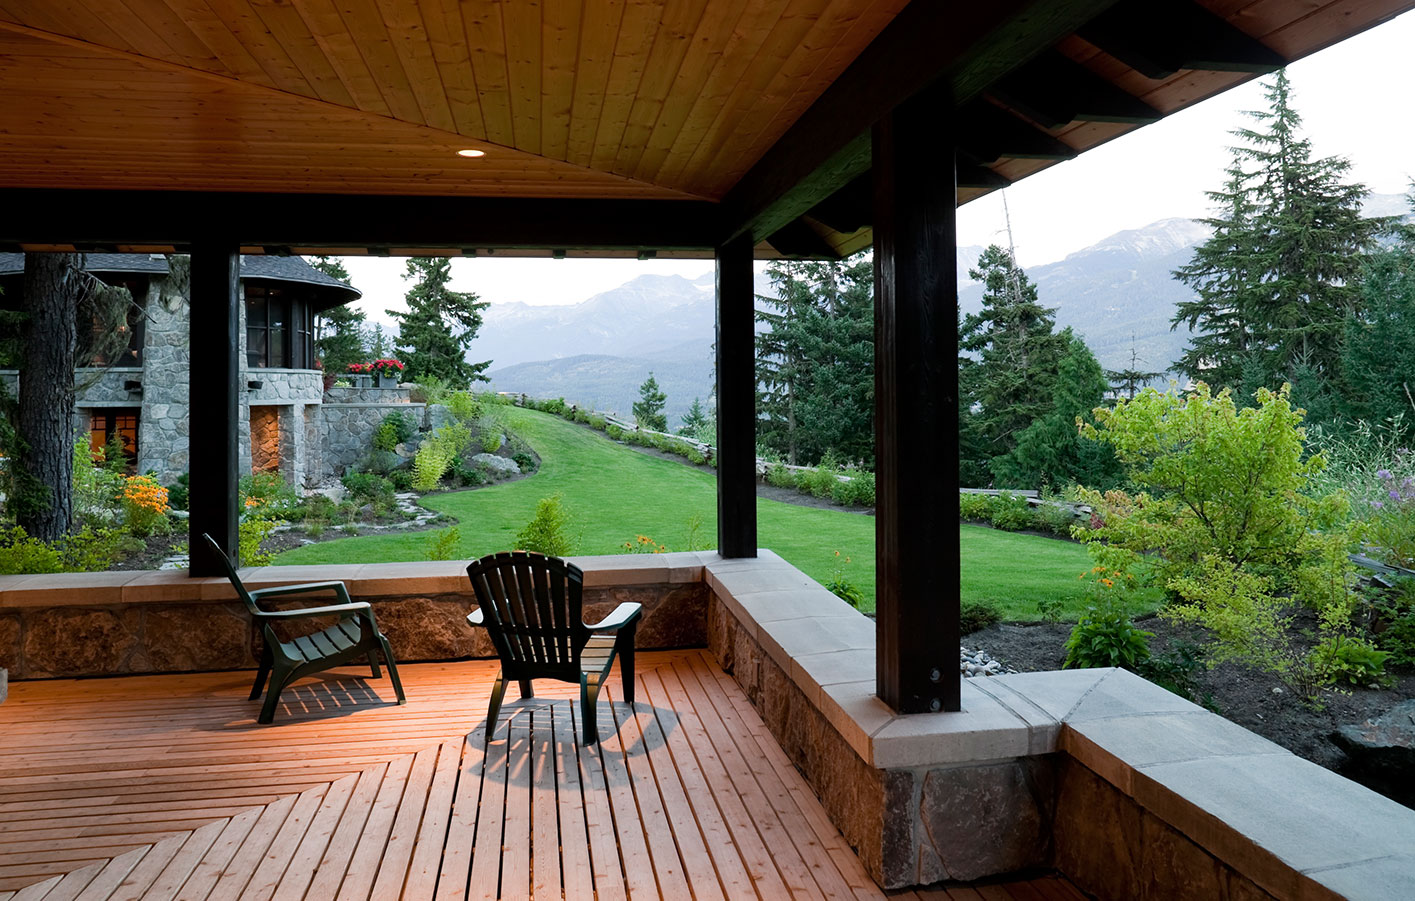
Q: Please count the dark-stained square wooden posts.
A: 3